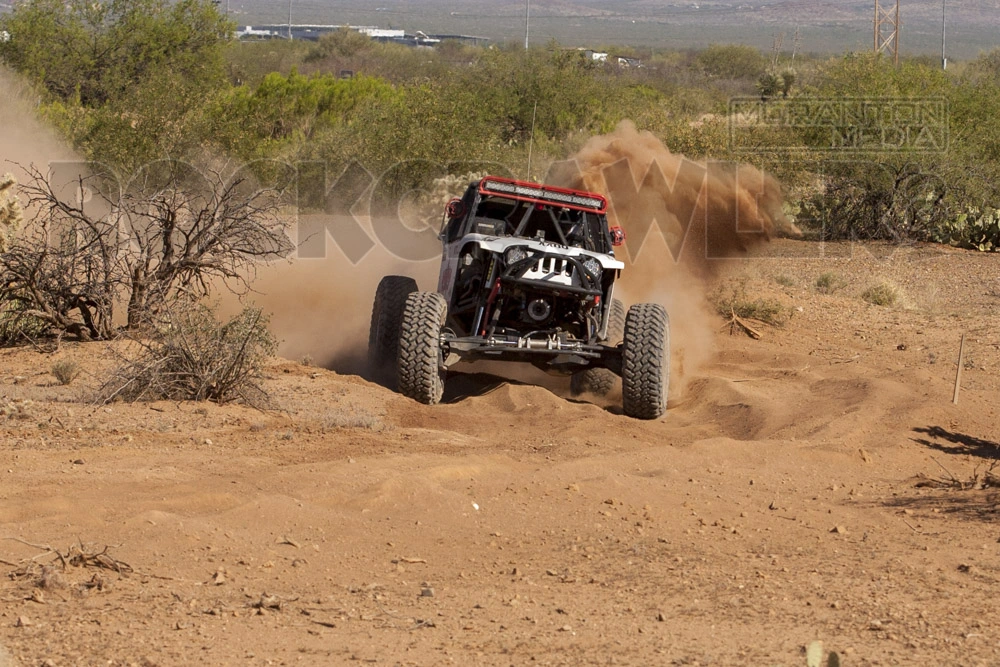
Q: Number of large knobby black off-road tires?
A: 4